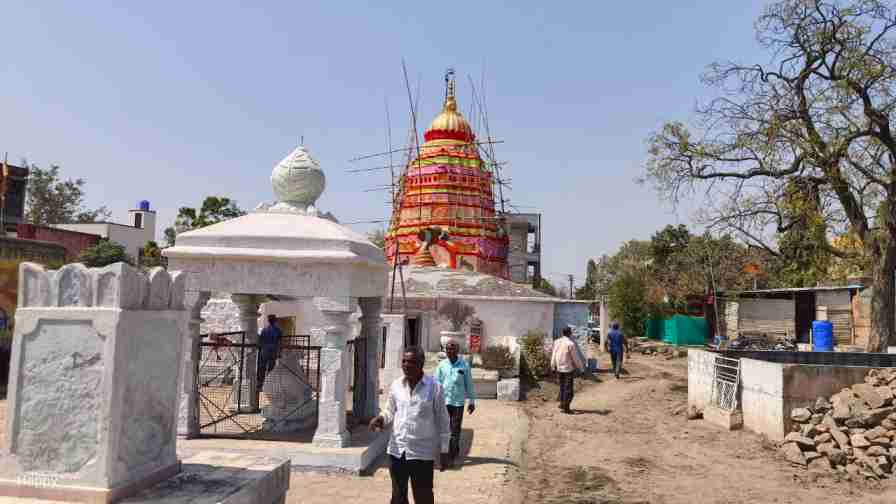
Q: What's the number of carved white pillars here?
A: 4